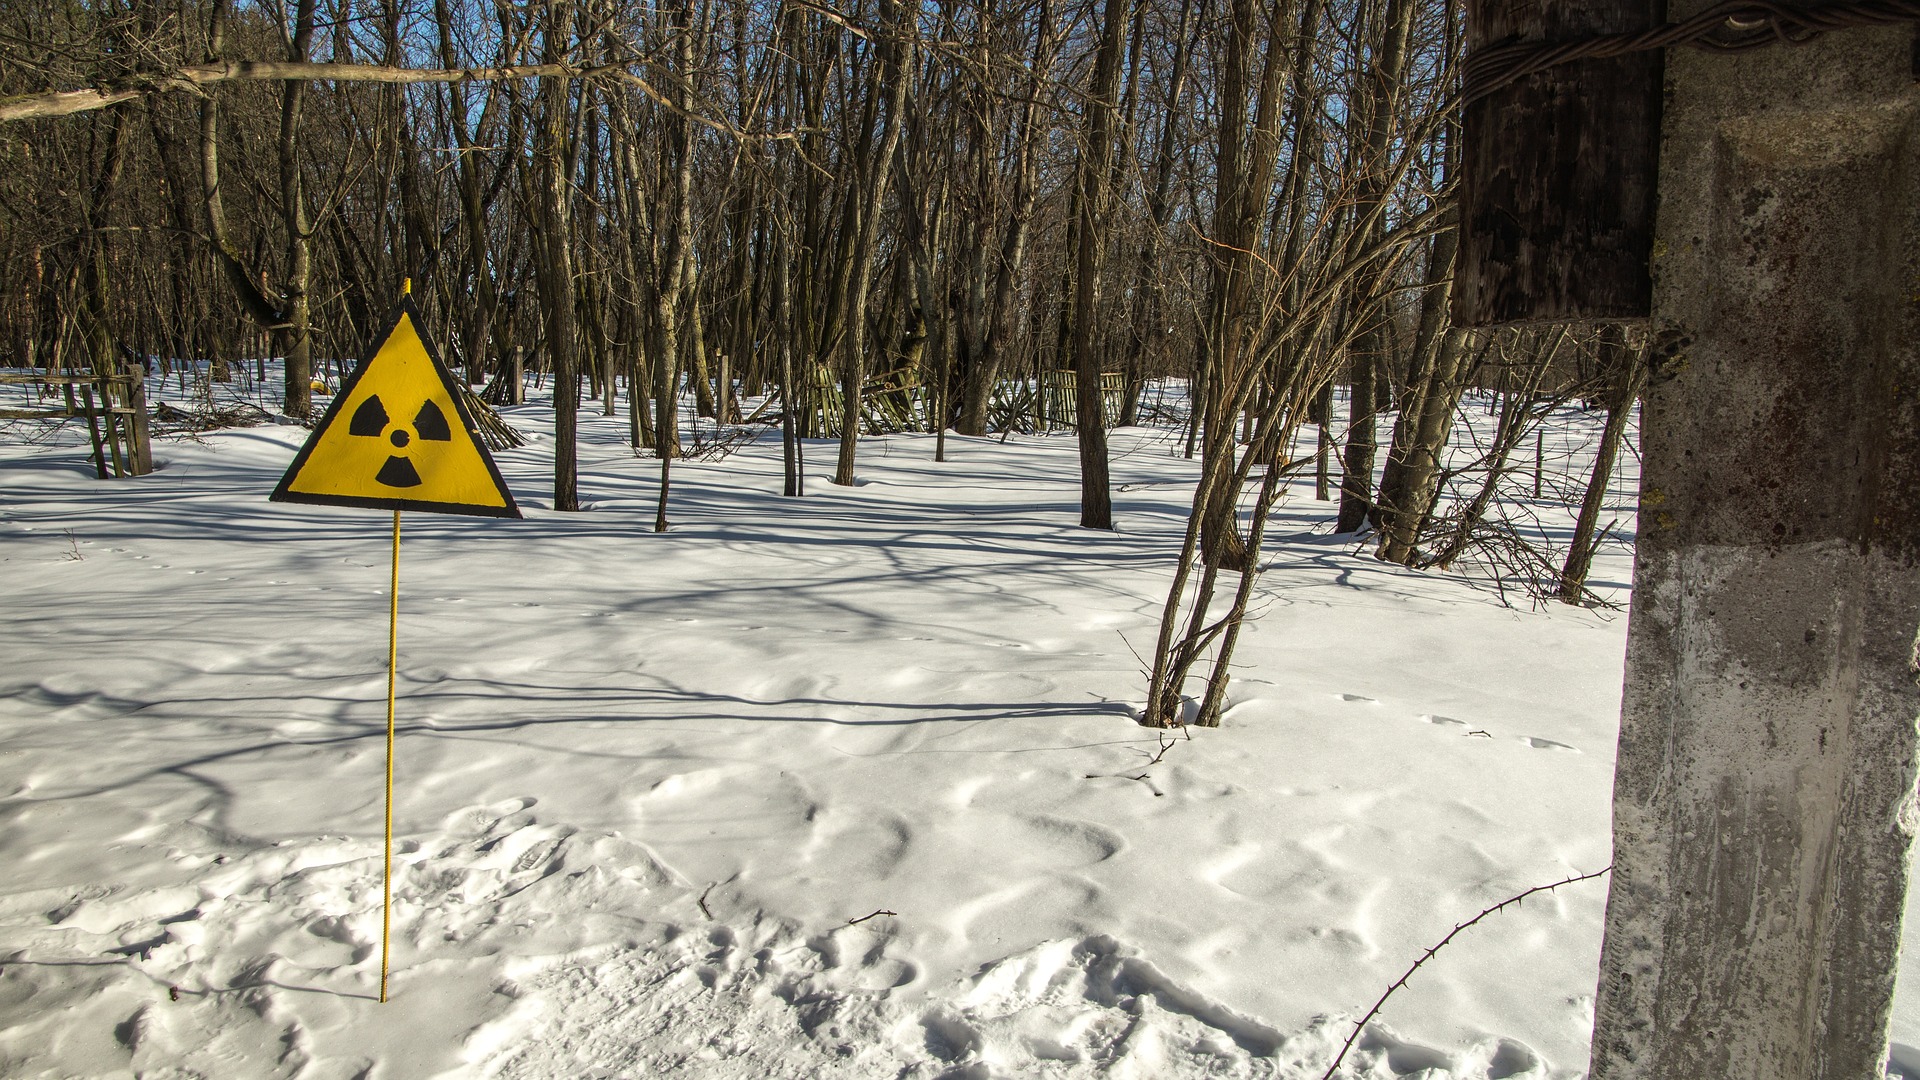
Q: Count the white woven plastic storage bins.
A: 0